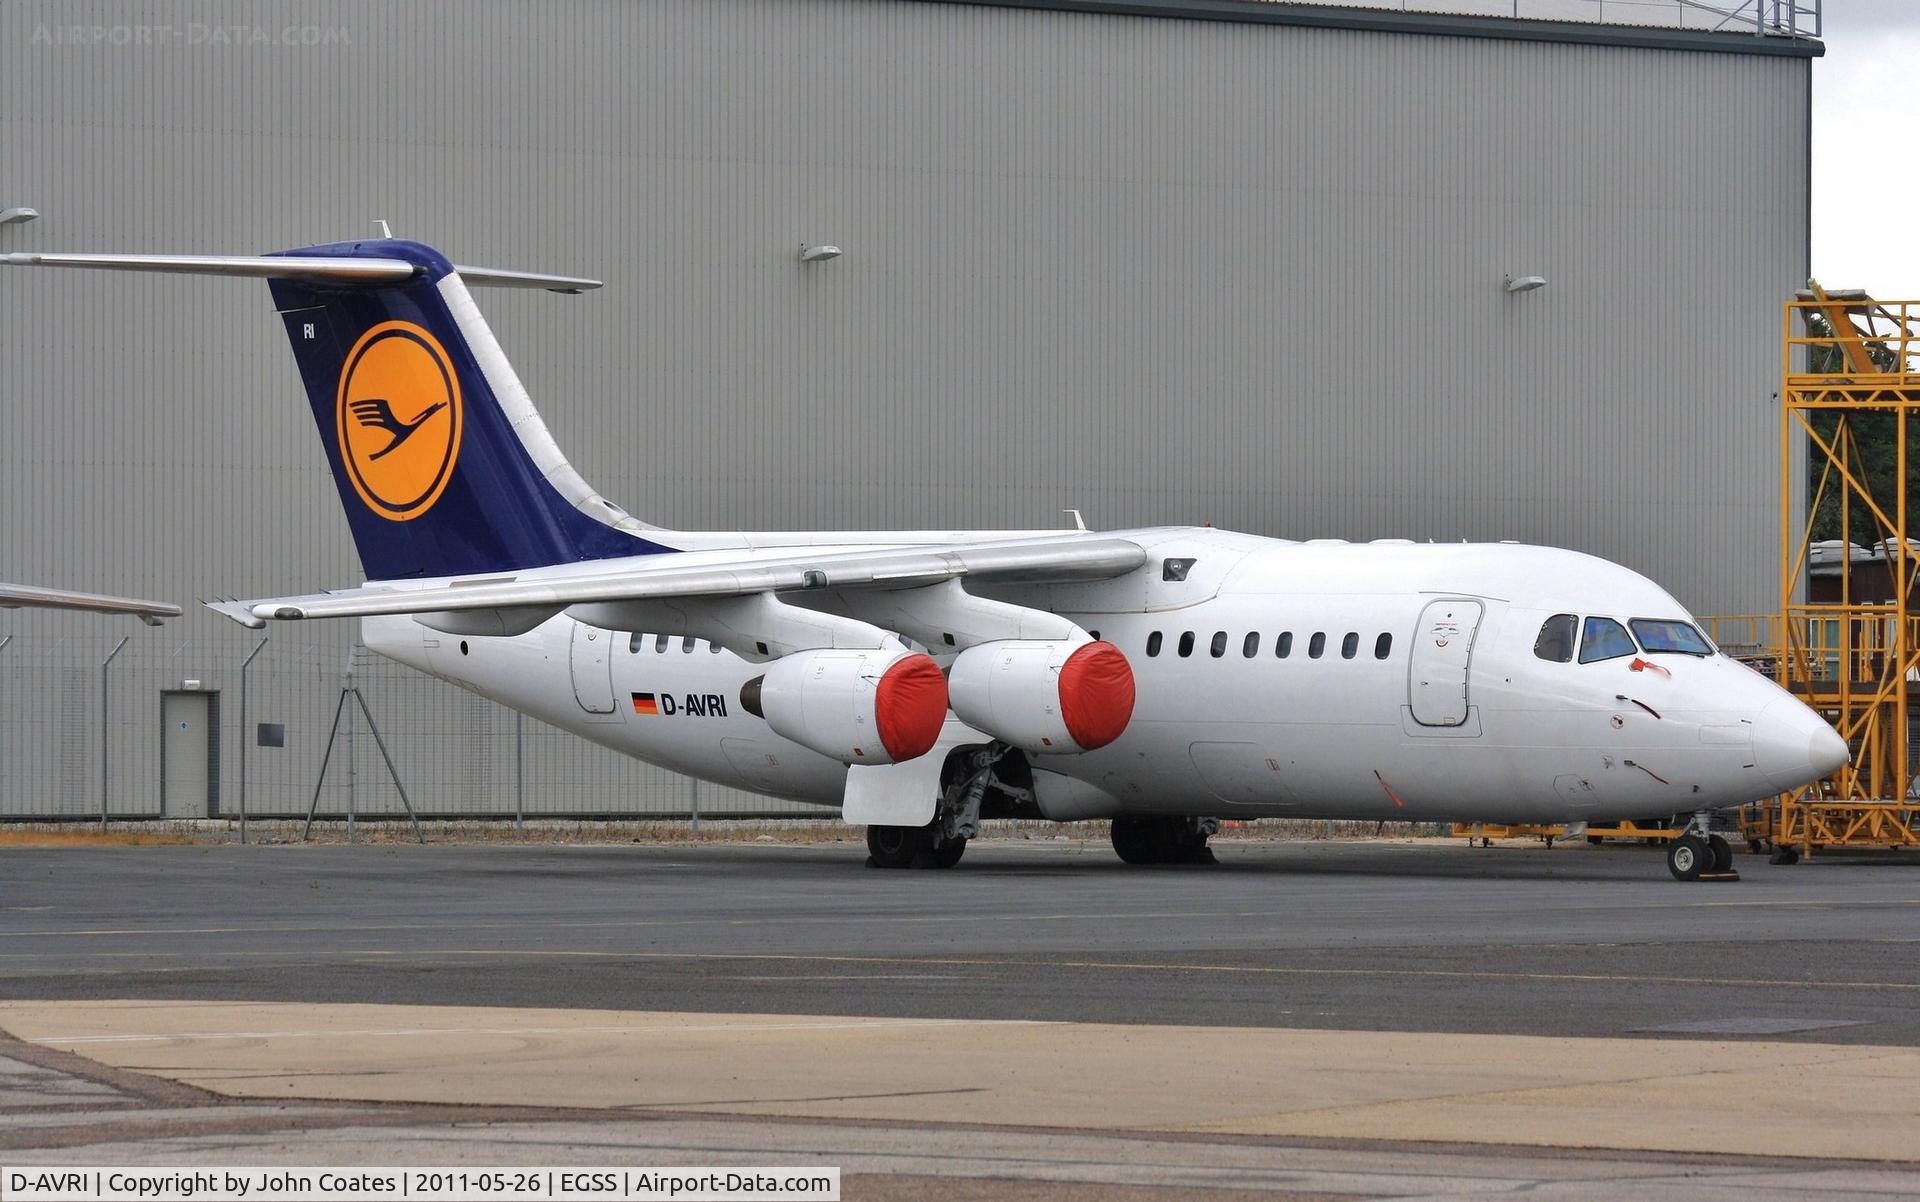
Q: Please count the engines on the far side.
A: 2